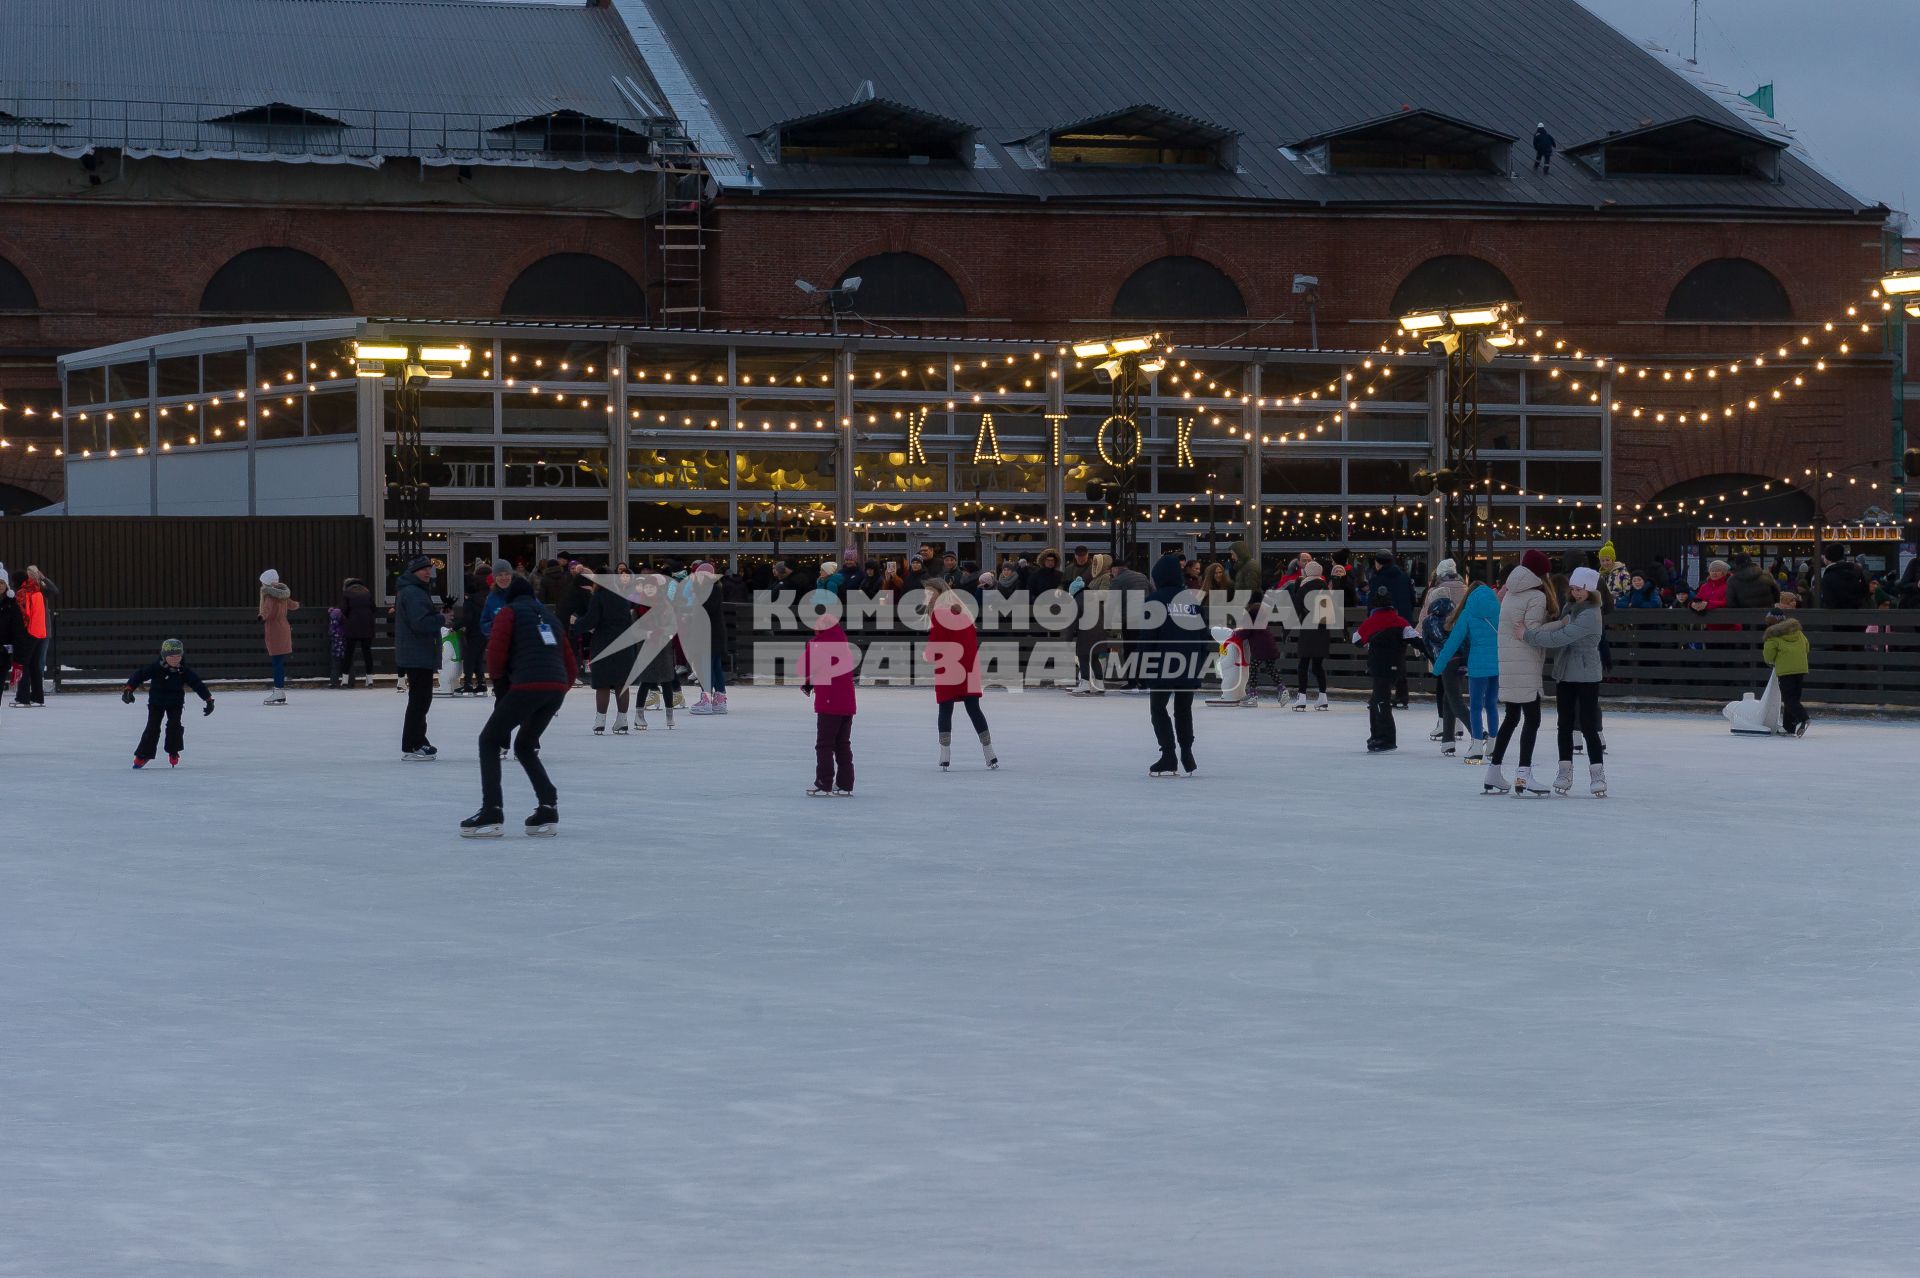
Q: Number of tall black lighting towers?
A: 3